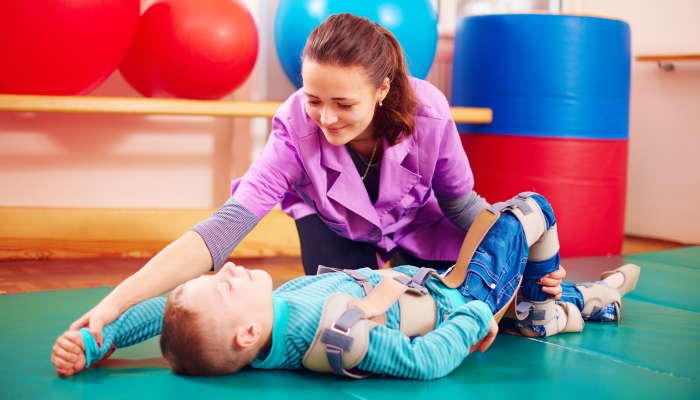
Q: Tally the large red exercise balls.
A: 2